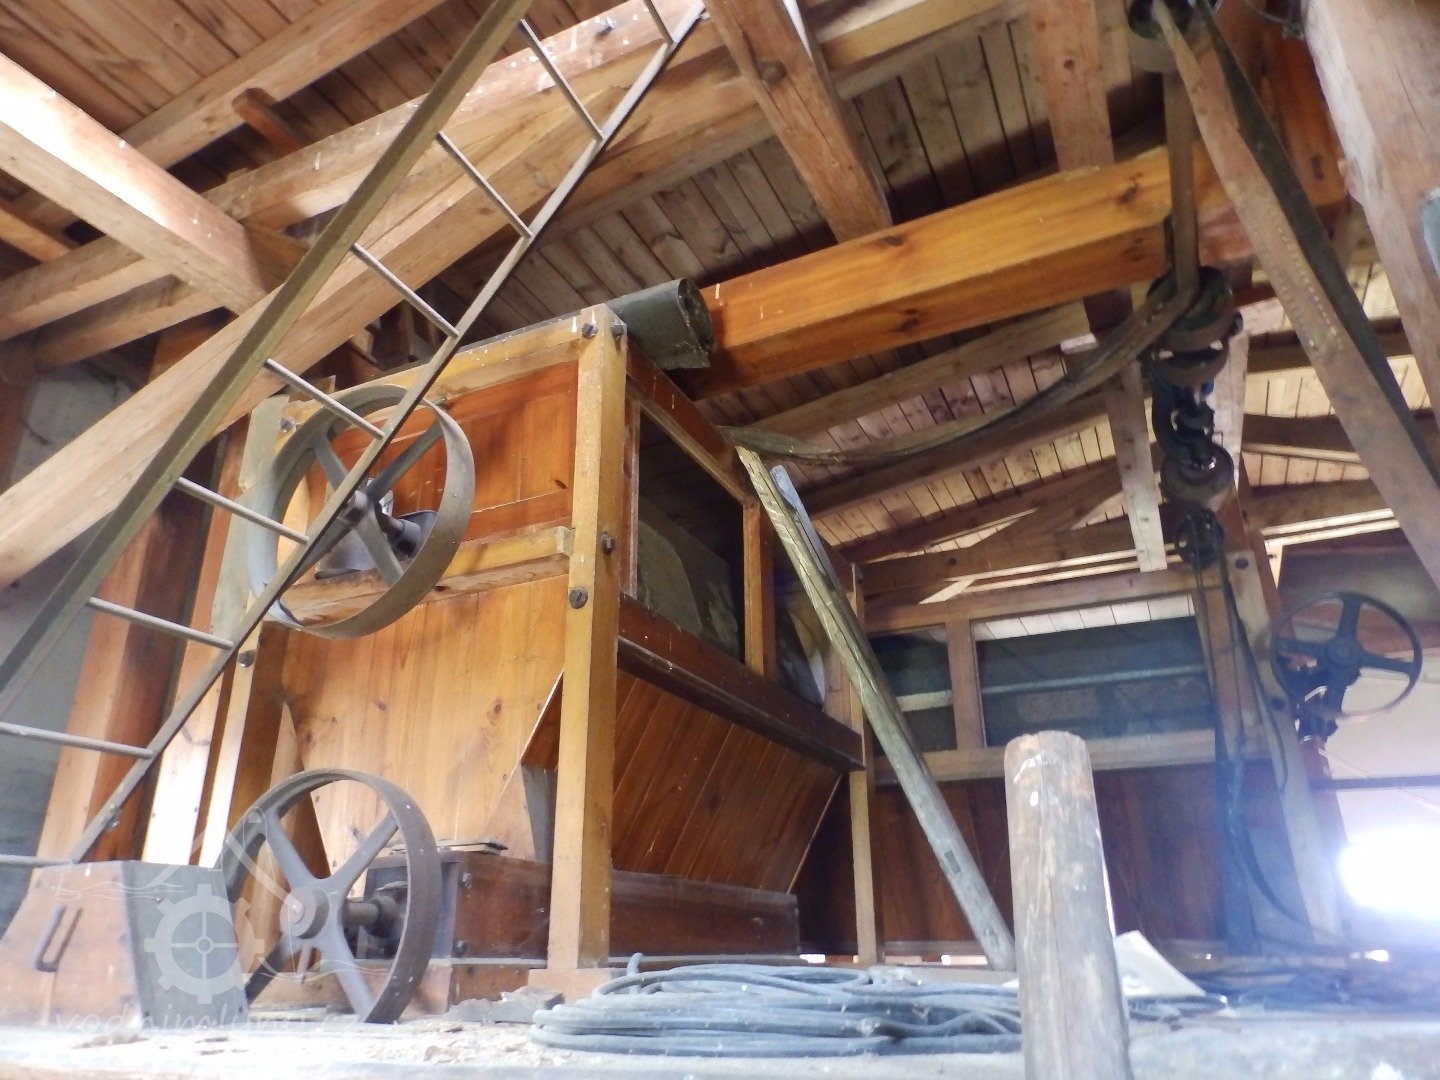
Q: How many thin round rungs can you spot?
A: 9